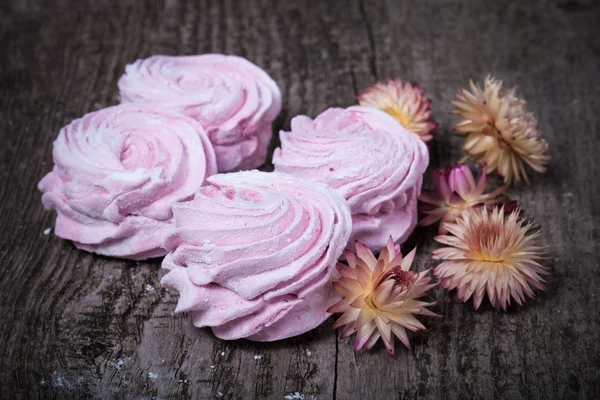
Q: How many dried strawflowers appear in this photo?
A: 5